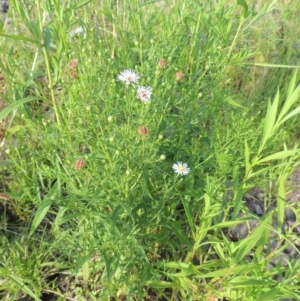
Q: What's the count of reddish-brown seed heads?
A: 6